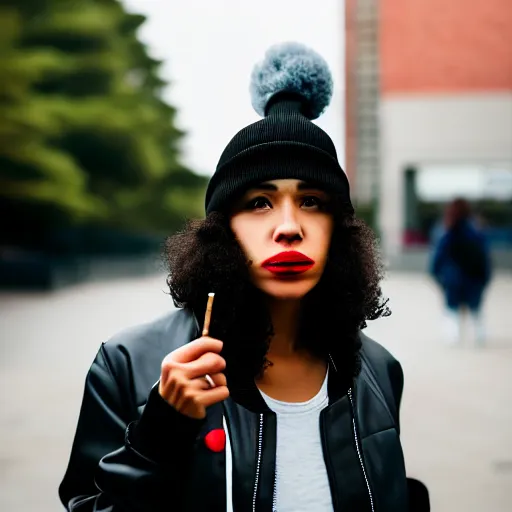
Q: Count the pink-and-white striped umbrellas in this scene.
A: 0